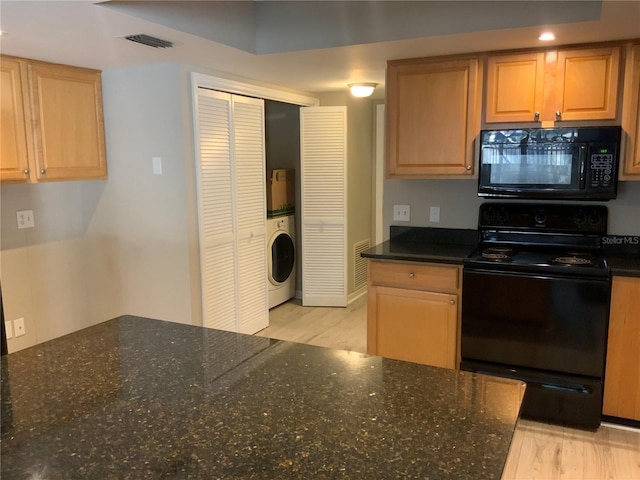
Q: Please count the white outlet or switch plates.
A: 6